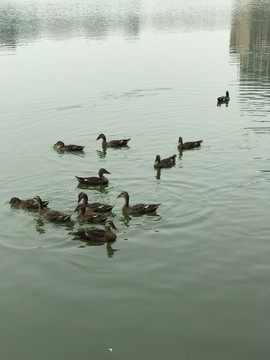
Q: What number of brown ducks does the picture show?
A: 12